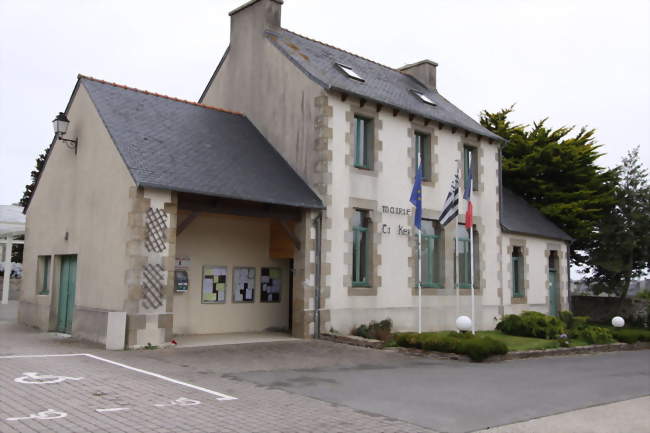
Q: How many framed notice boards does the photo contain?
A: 3